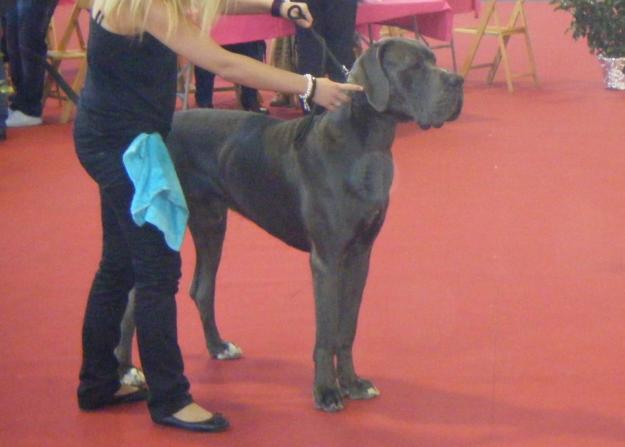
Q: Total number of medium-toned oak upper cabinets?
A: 0